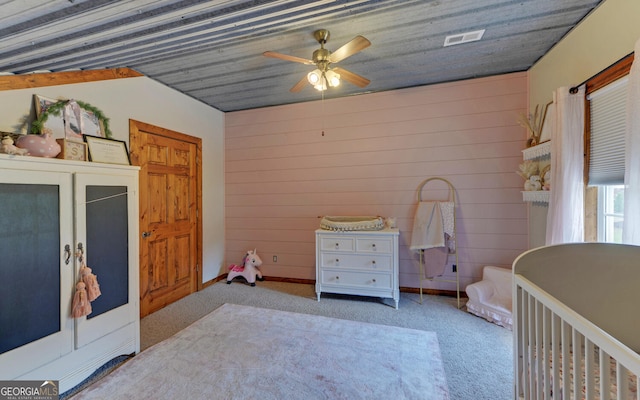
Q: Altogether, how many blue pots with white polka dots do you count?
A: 0